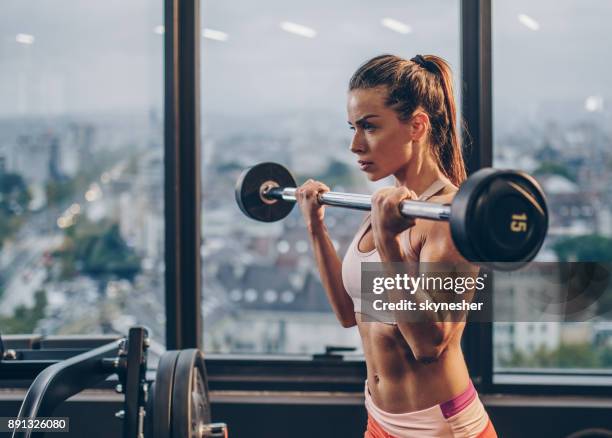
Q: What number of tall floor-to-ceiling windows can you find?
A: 3